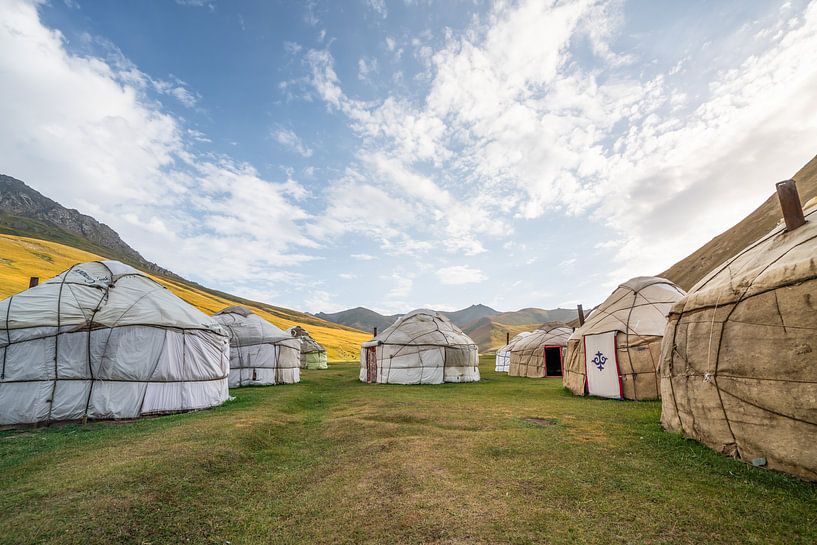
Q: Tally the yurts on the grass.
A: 8